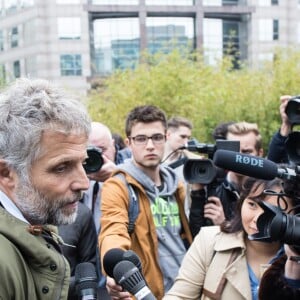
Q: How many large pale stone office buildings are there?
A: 1